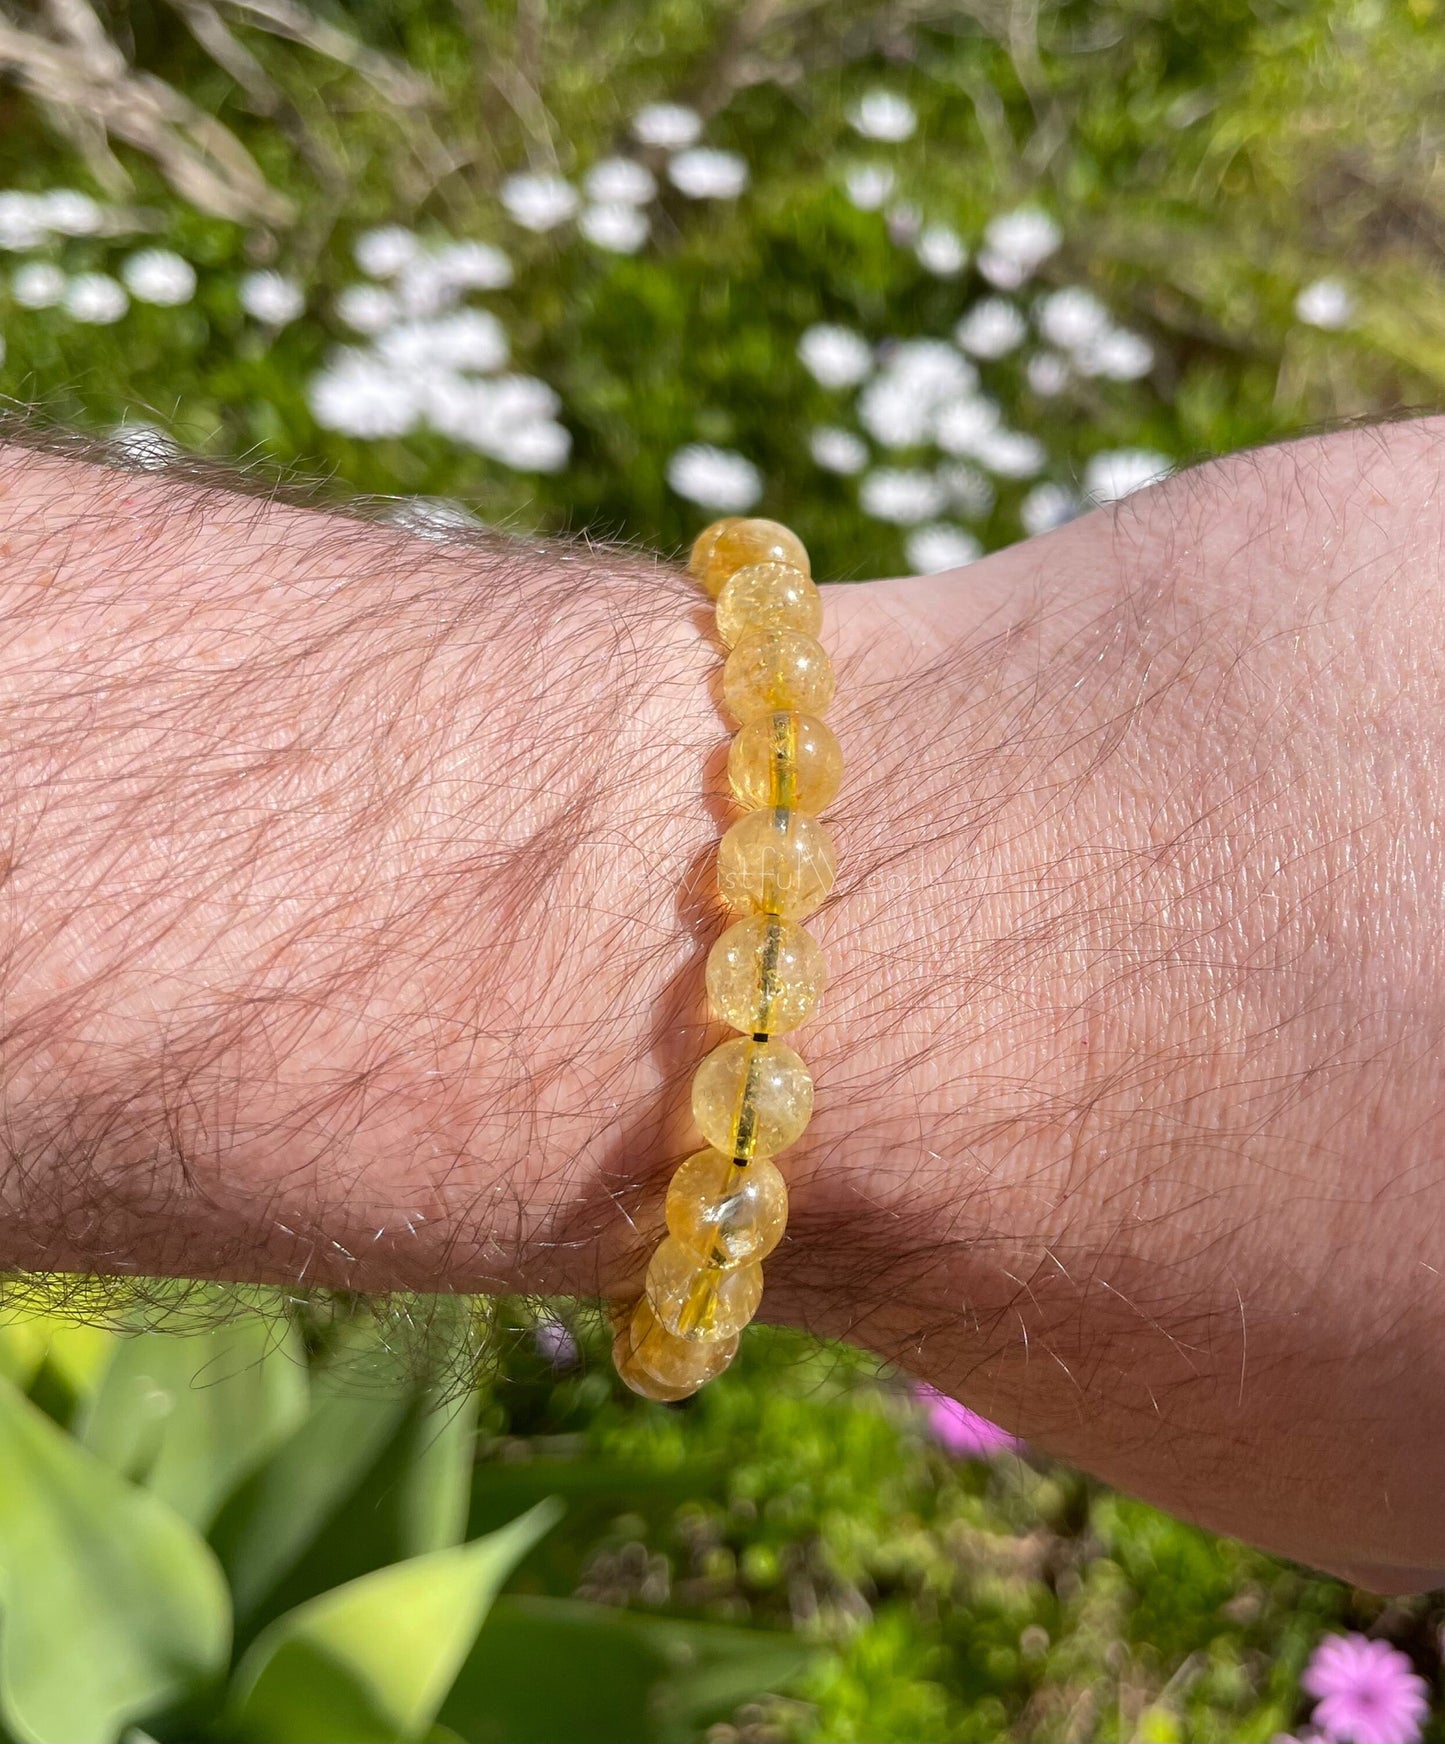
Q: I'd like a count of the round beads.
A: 12